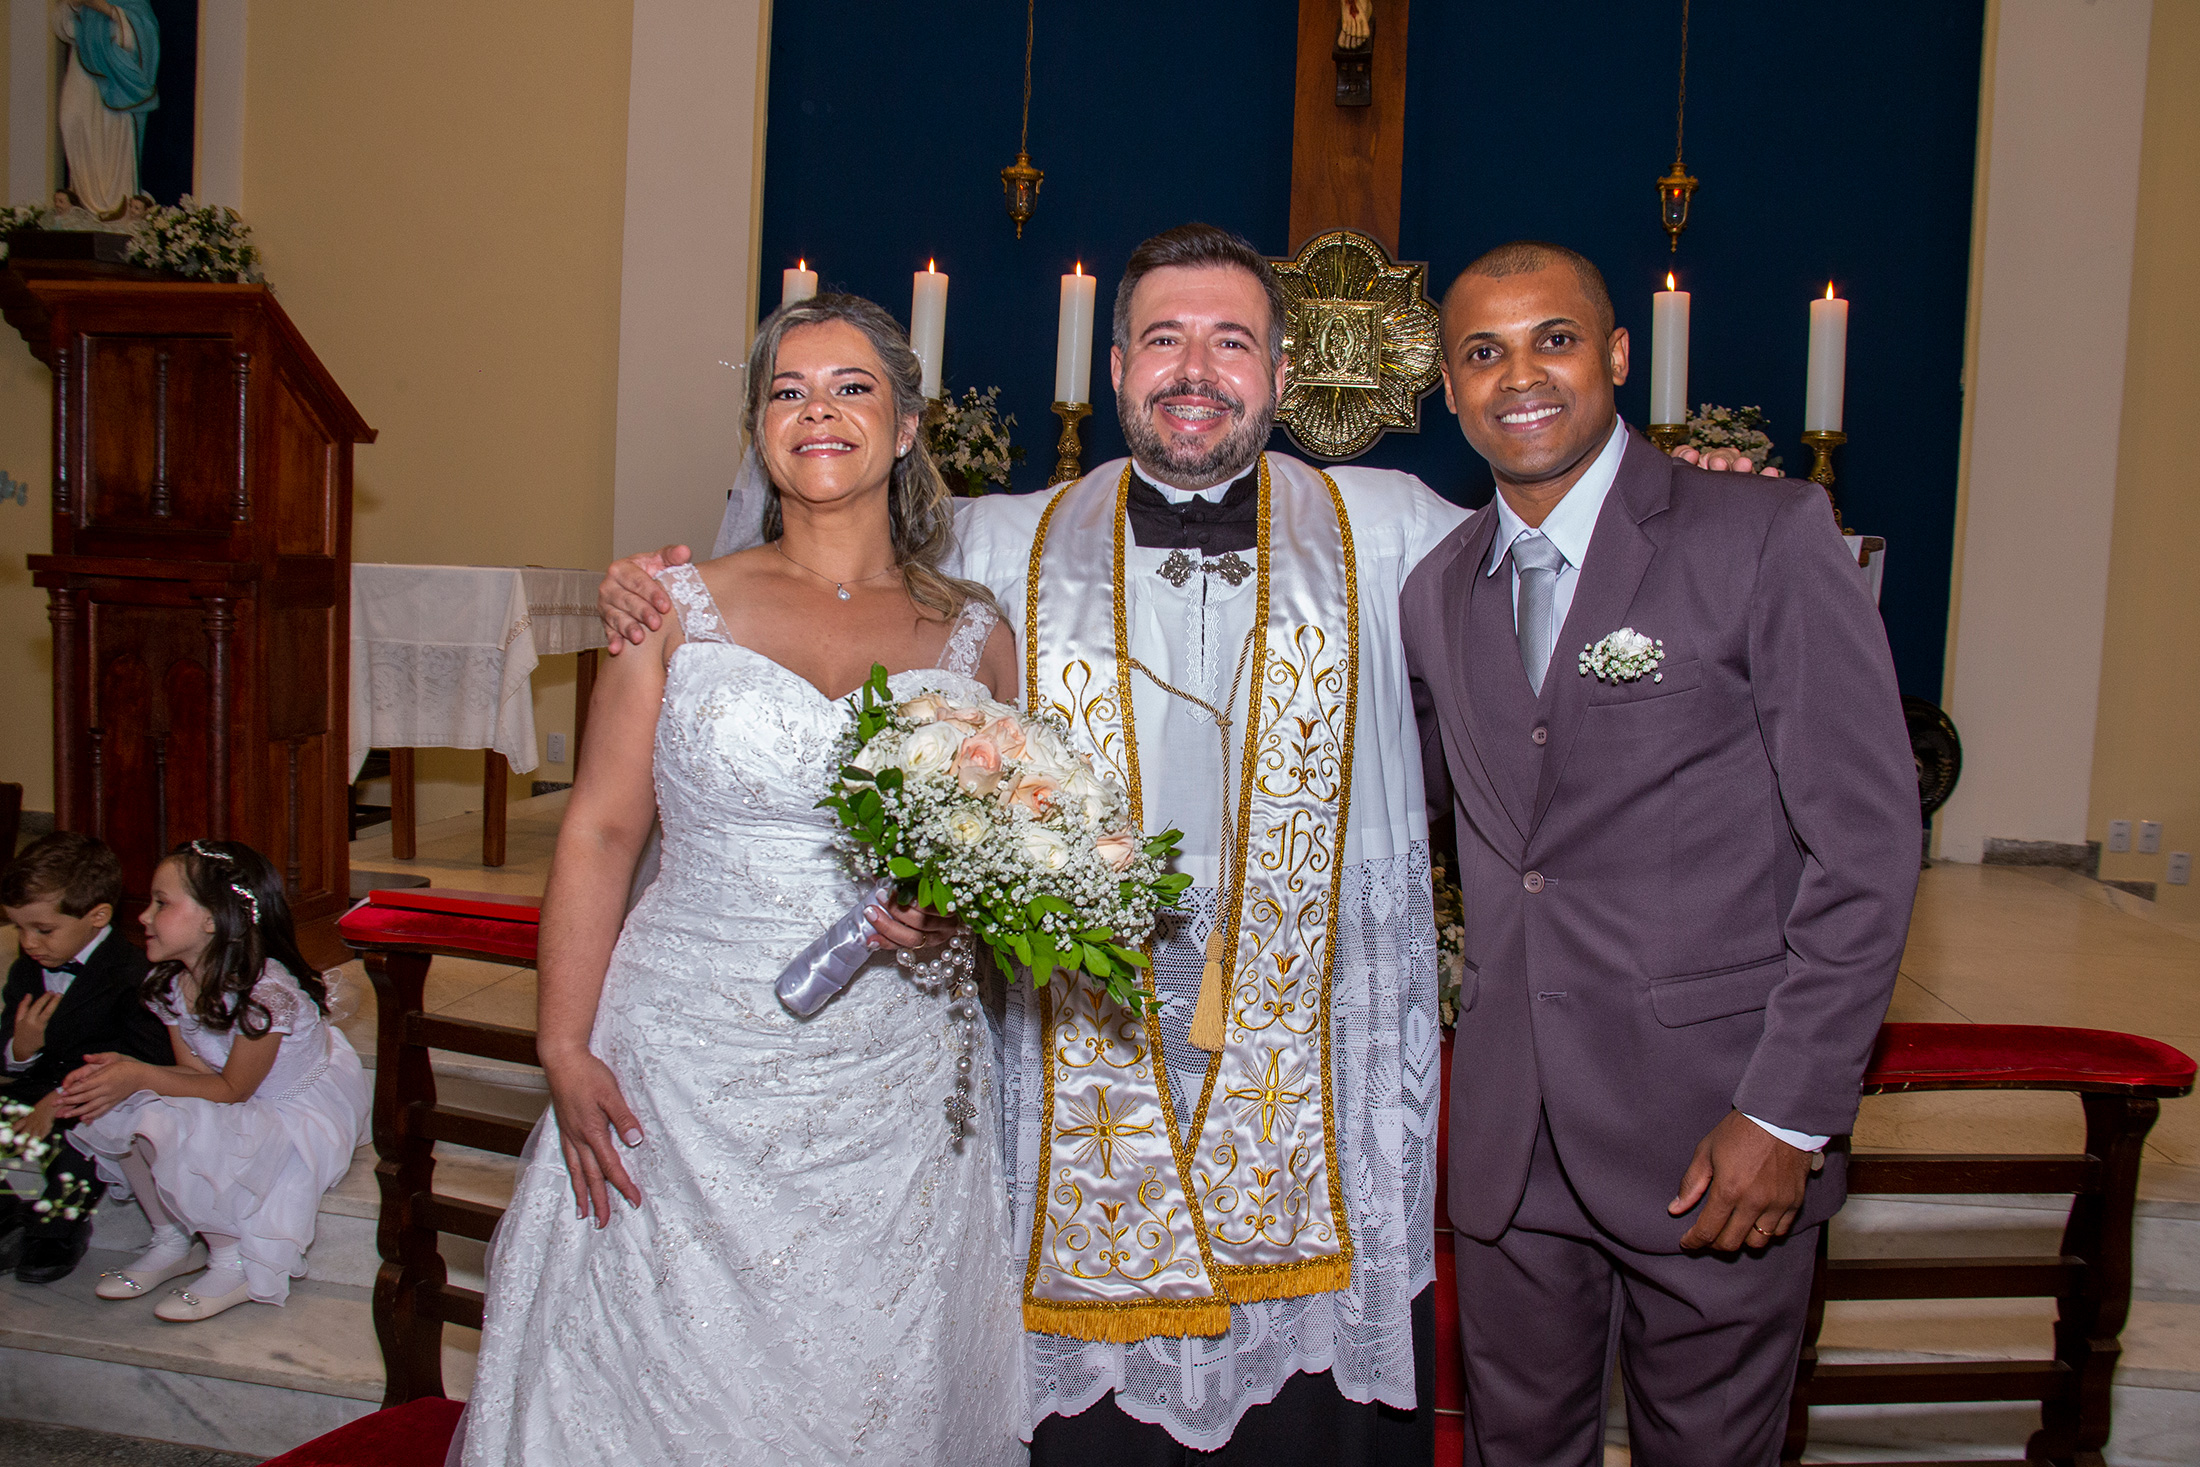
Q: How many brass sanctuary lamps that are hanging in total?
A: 2